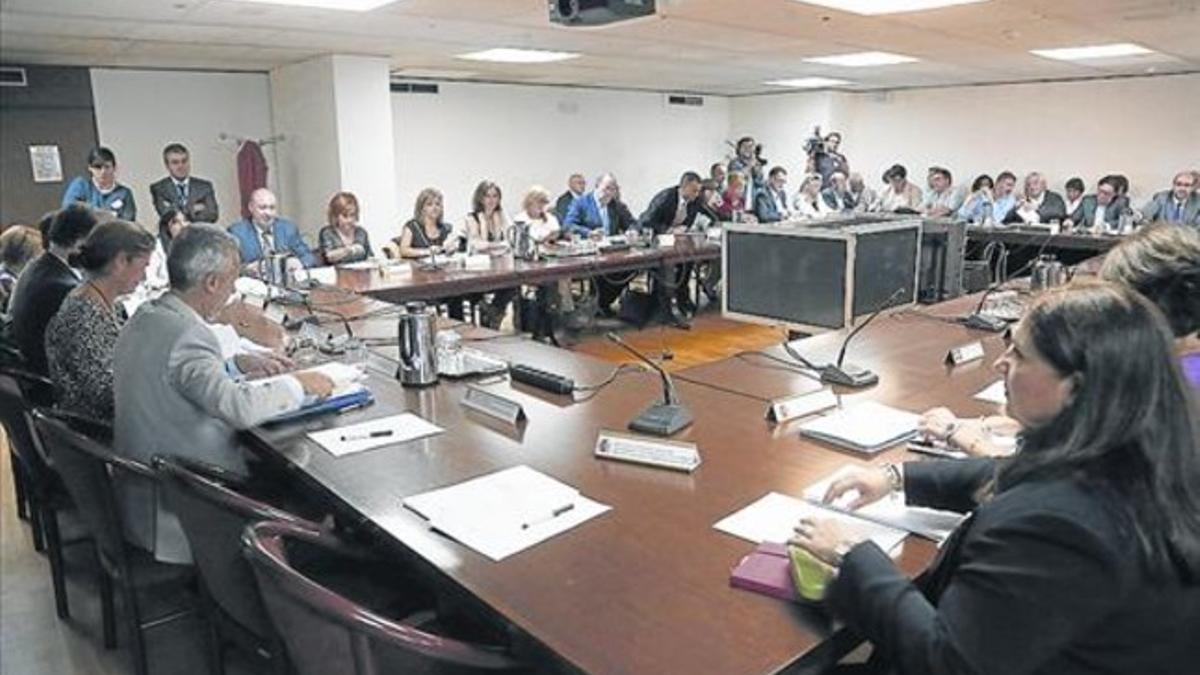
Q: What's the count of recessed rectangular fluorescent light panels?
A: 6